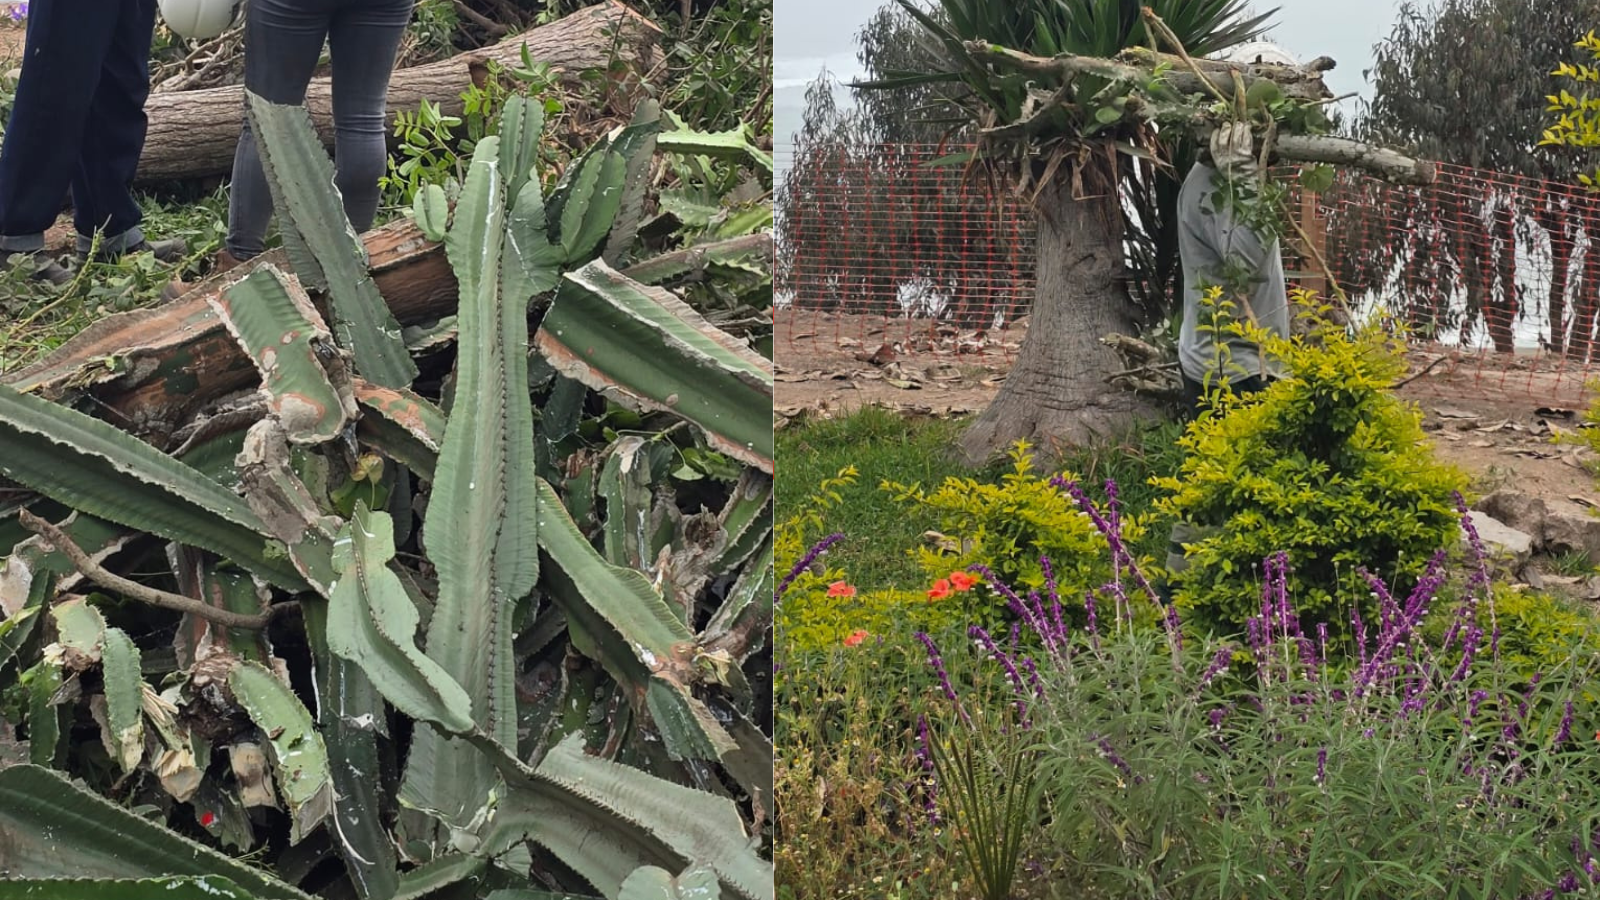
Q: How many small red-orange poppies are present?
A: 4